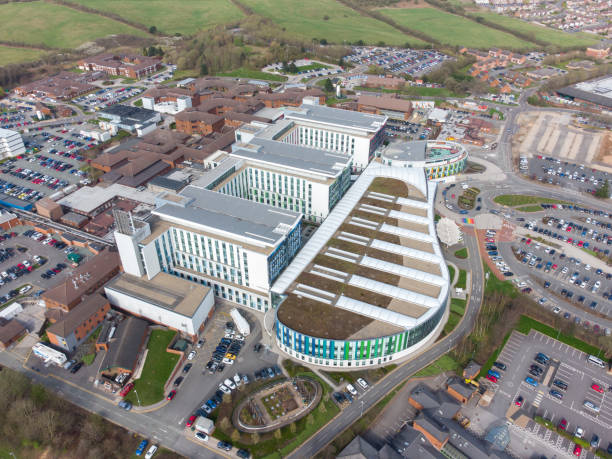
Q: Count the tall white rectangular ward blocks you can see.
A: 3